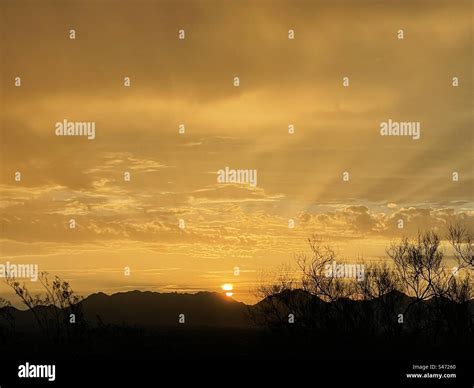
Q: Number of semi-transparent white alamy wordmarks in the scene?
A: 5